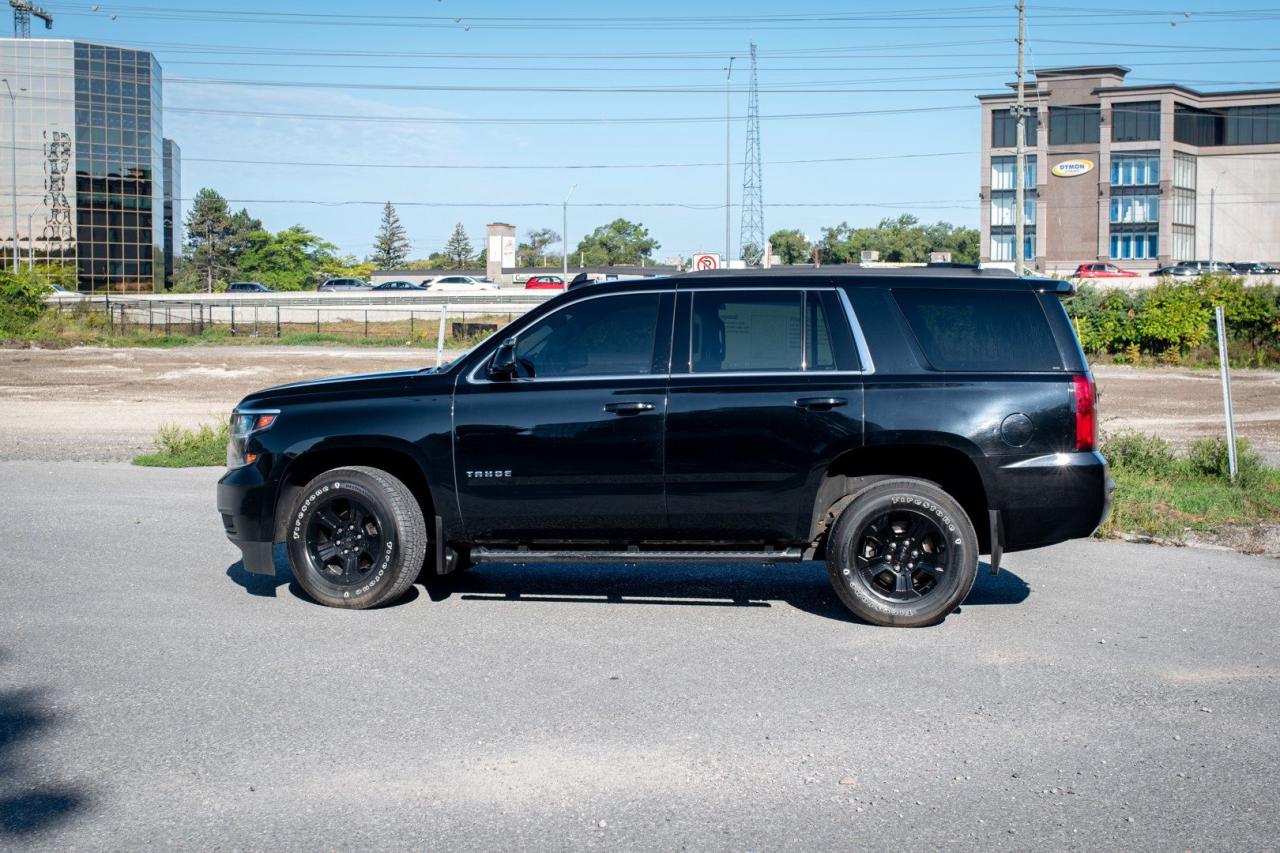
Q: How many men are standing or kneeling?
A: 0